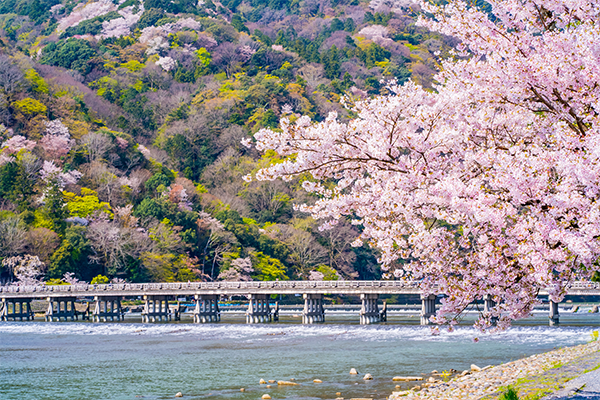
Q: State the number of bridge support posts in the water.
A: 11